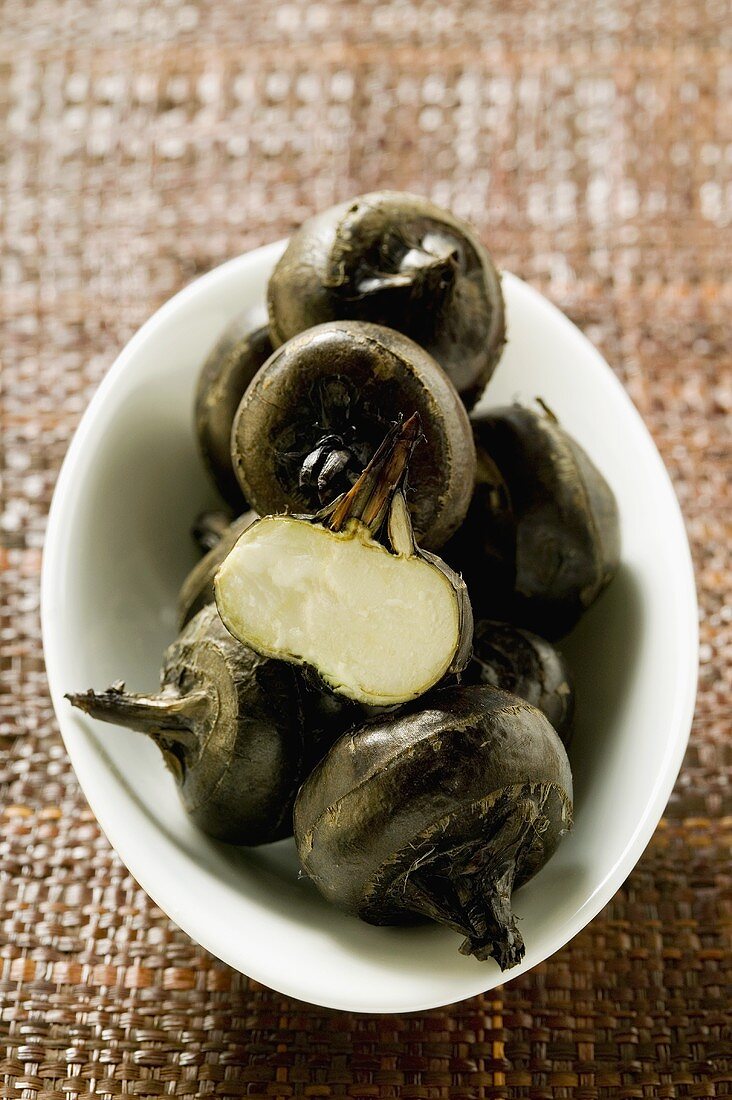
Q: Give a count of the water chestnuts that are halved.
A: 1